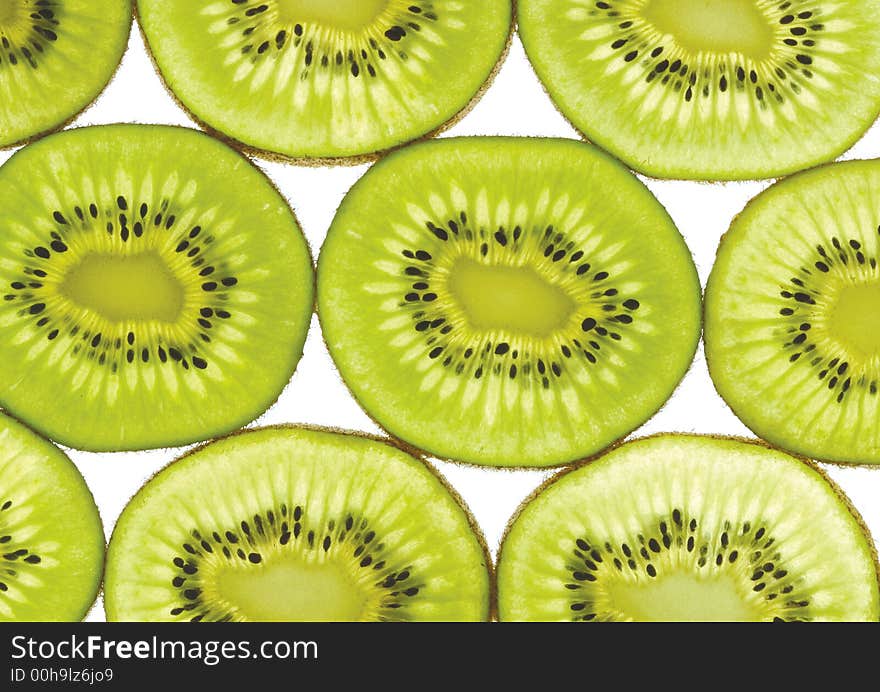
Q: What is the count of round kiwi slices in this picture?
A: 9